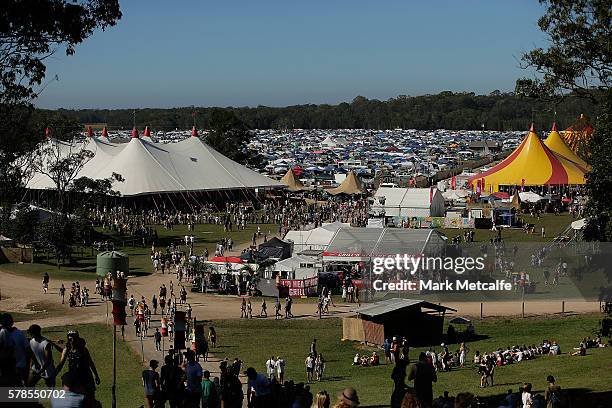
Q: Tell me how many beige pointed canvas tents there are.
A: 2